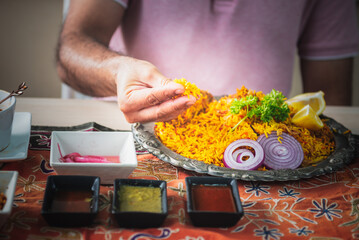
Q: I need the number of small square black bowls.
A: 3